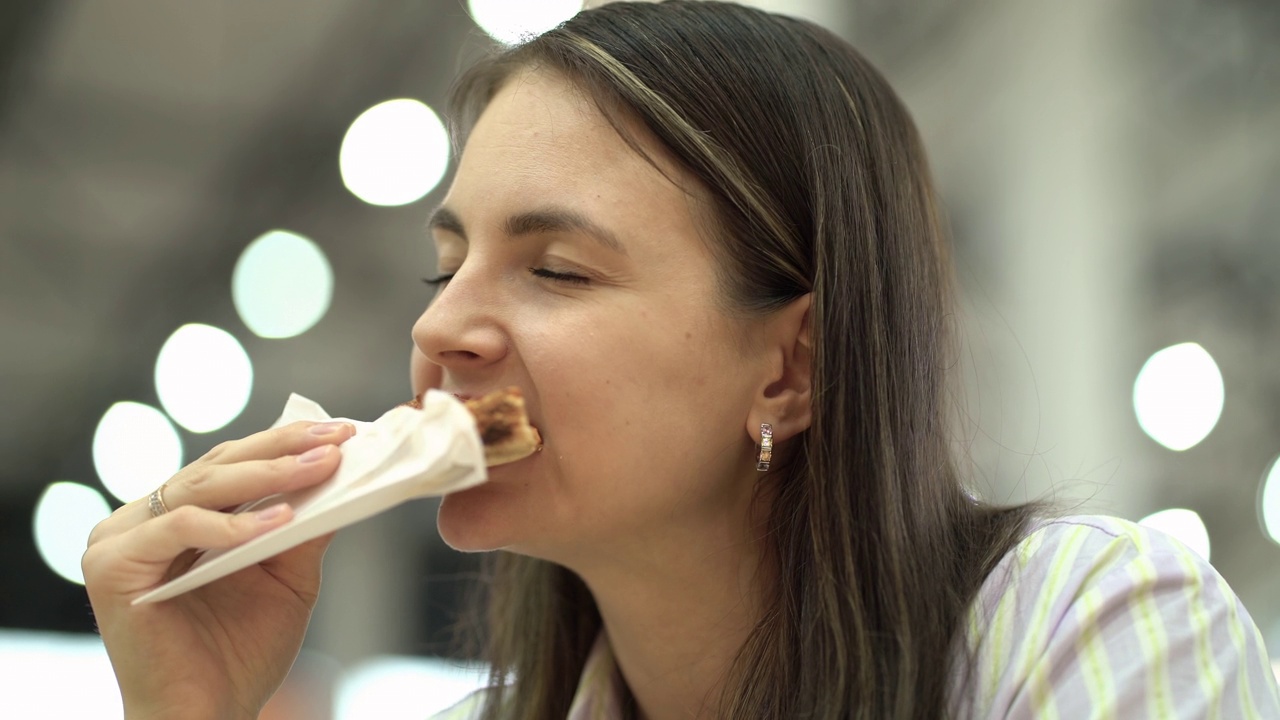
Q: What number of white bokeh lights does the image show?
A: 9